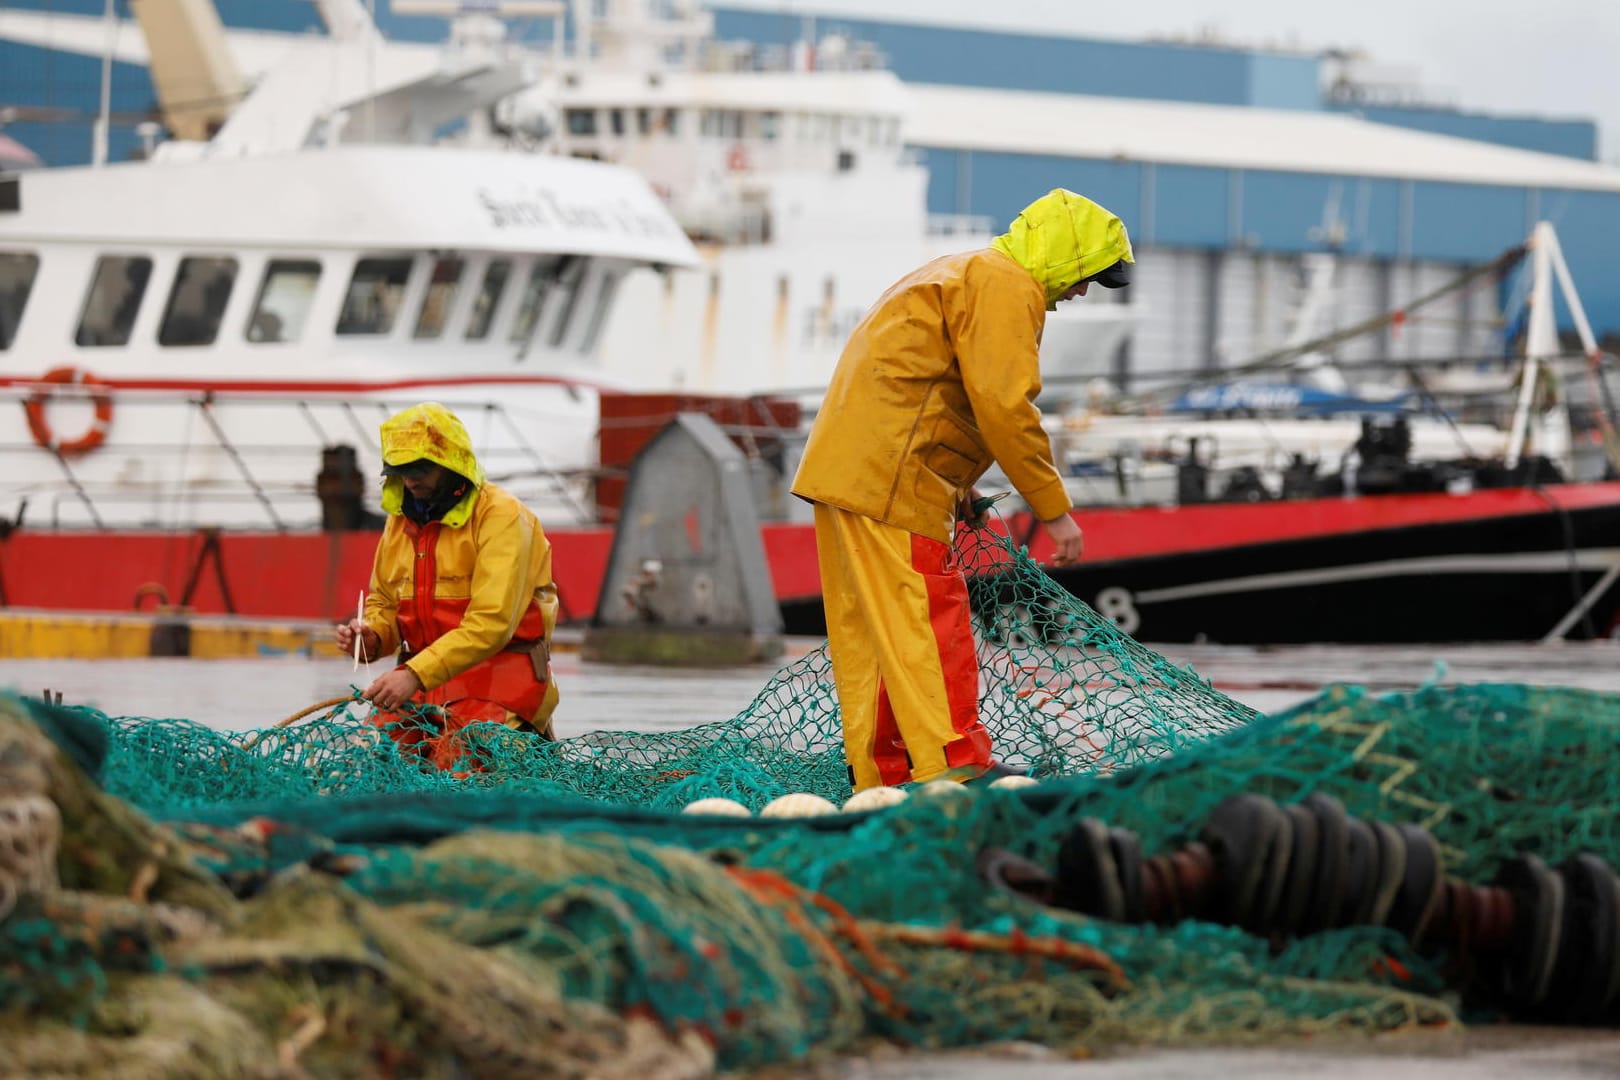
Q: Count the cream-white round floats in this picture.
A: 5